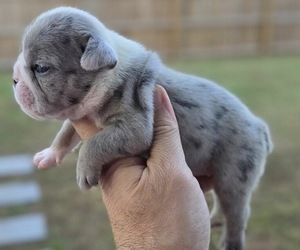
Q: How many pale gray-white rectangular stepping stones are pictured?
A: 3